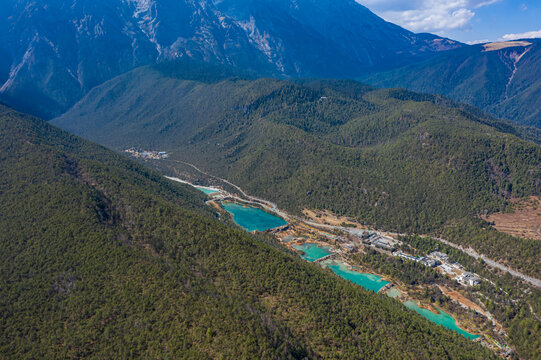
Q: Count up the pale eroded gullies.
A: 1